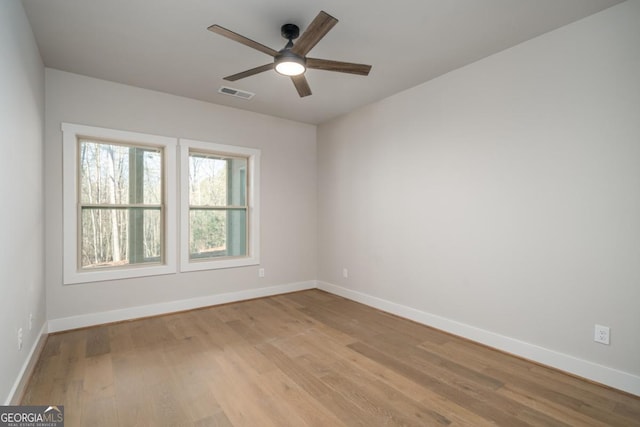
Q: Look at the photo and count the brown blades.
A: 5